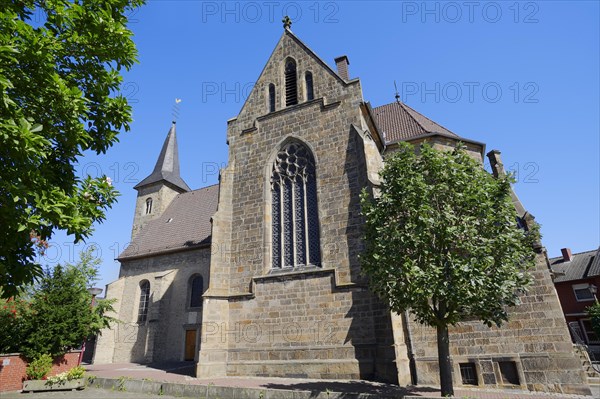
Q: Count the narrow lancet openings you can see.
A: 3